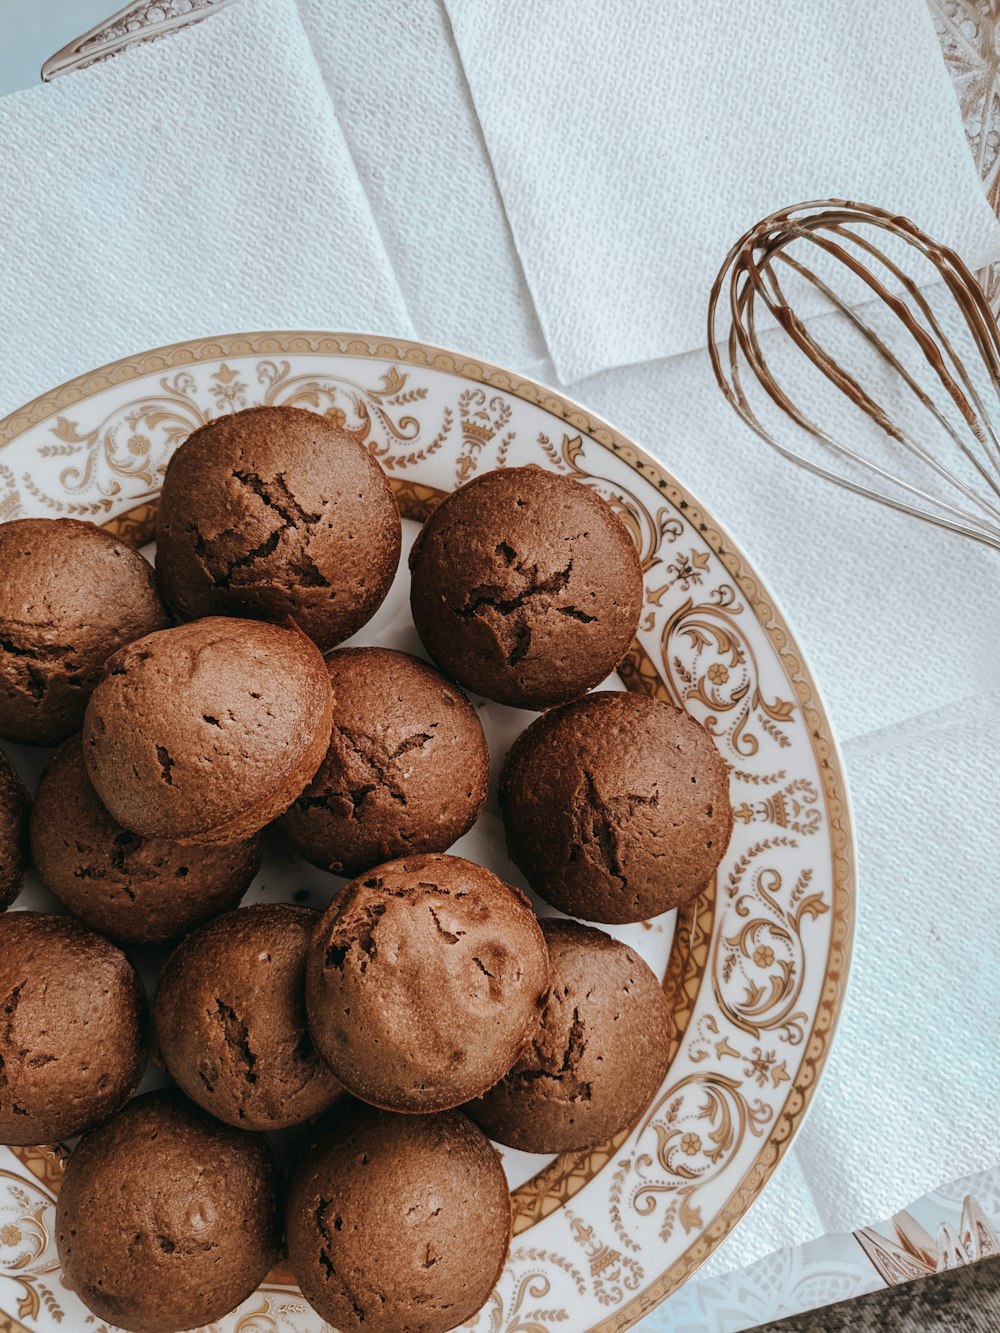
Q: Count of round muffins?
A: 14